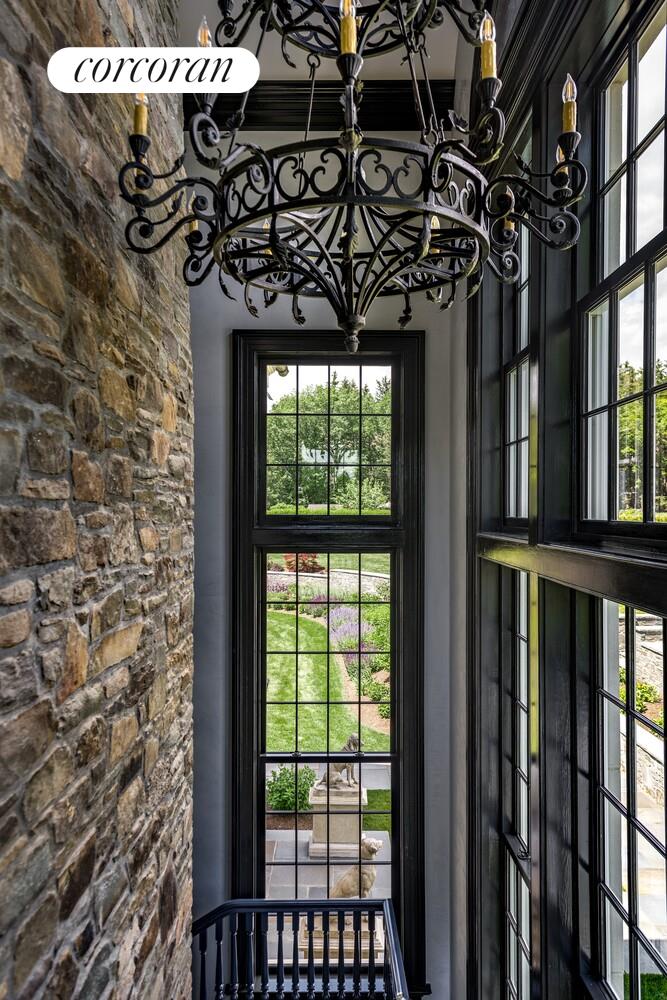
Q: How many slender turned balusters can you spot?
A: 12